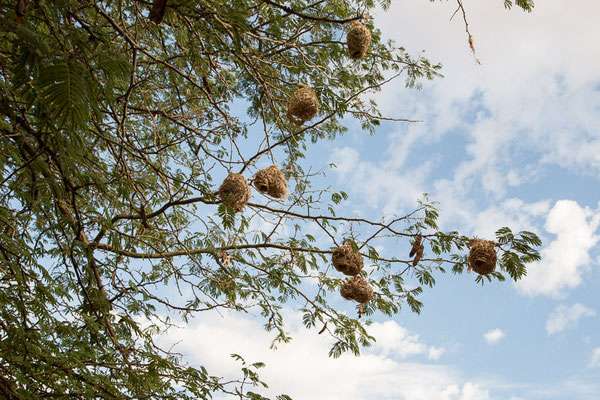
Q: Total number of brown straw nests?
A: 7